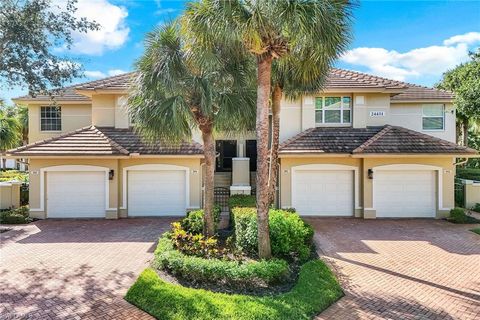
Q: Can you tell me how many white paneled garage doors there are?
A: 4